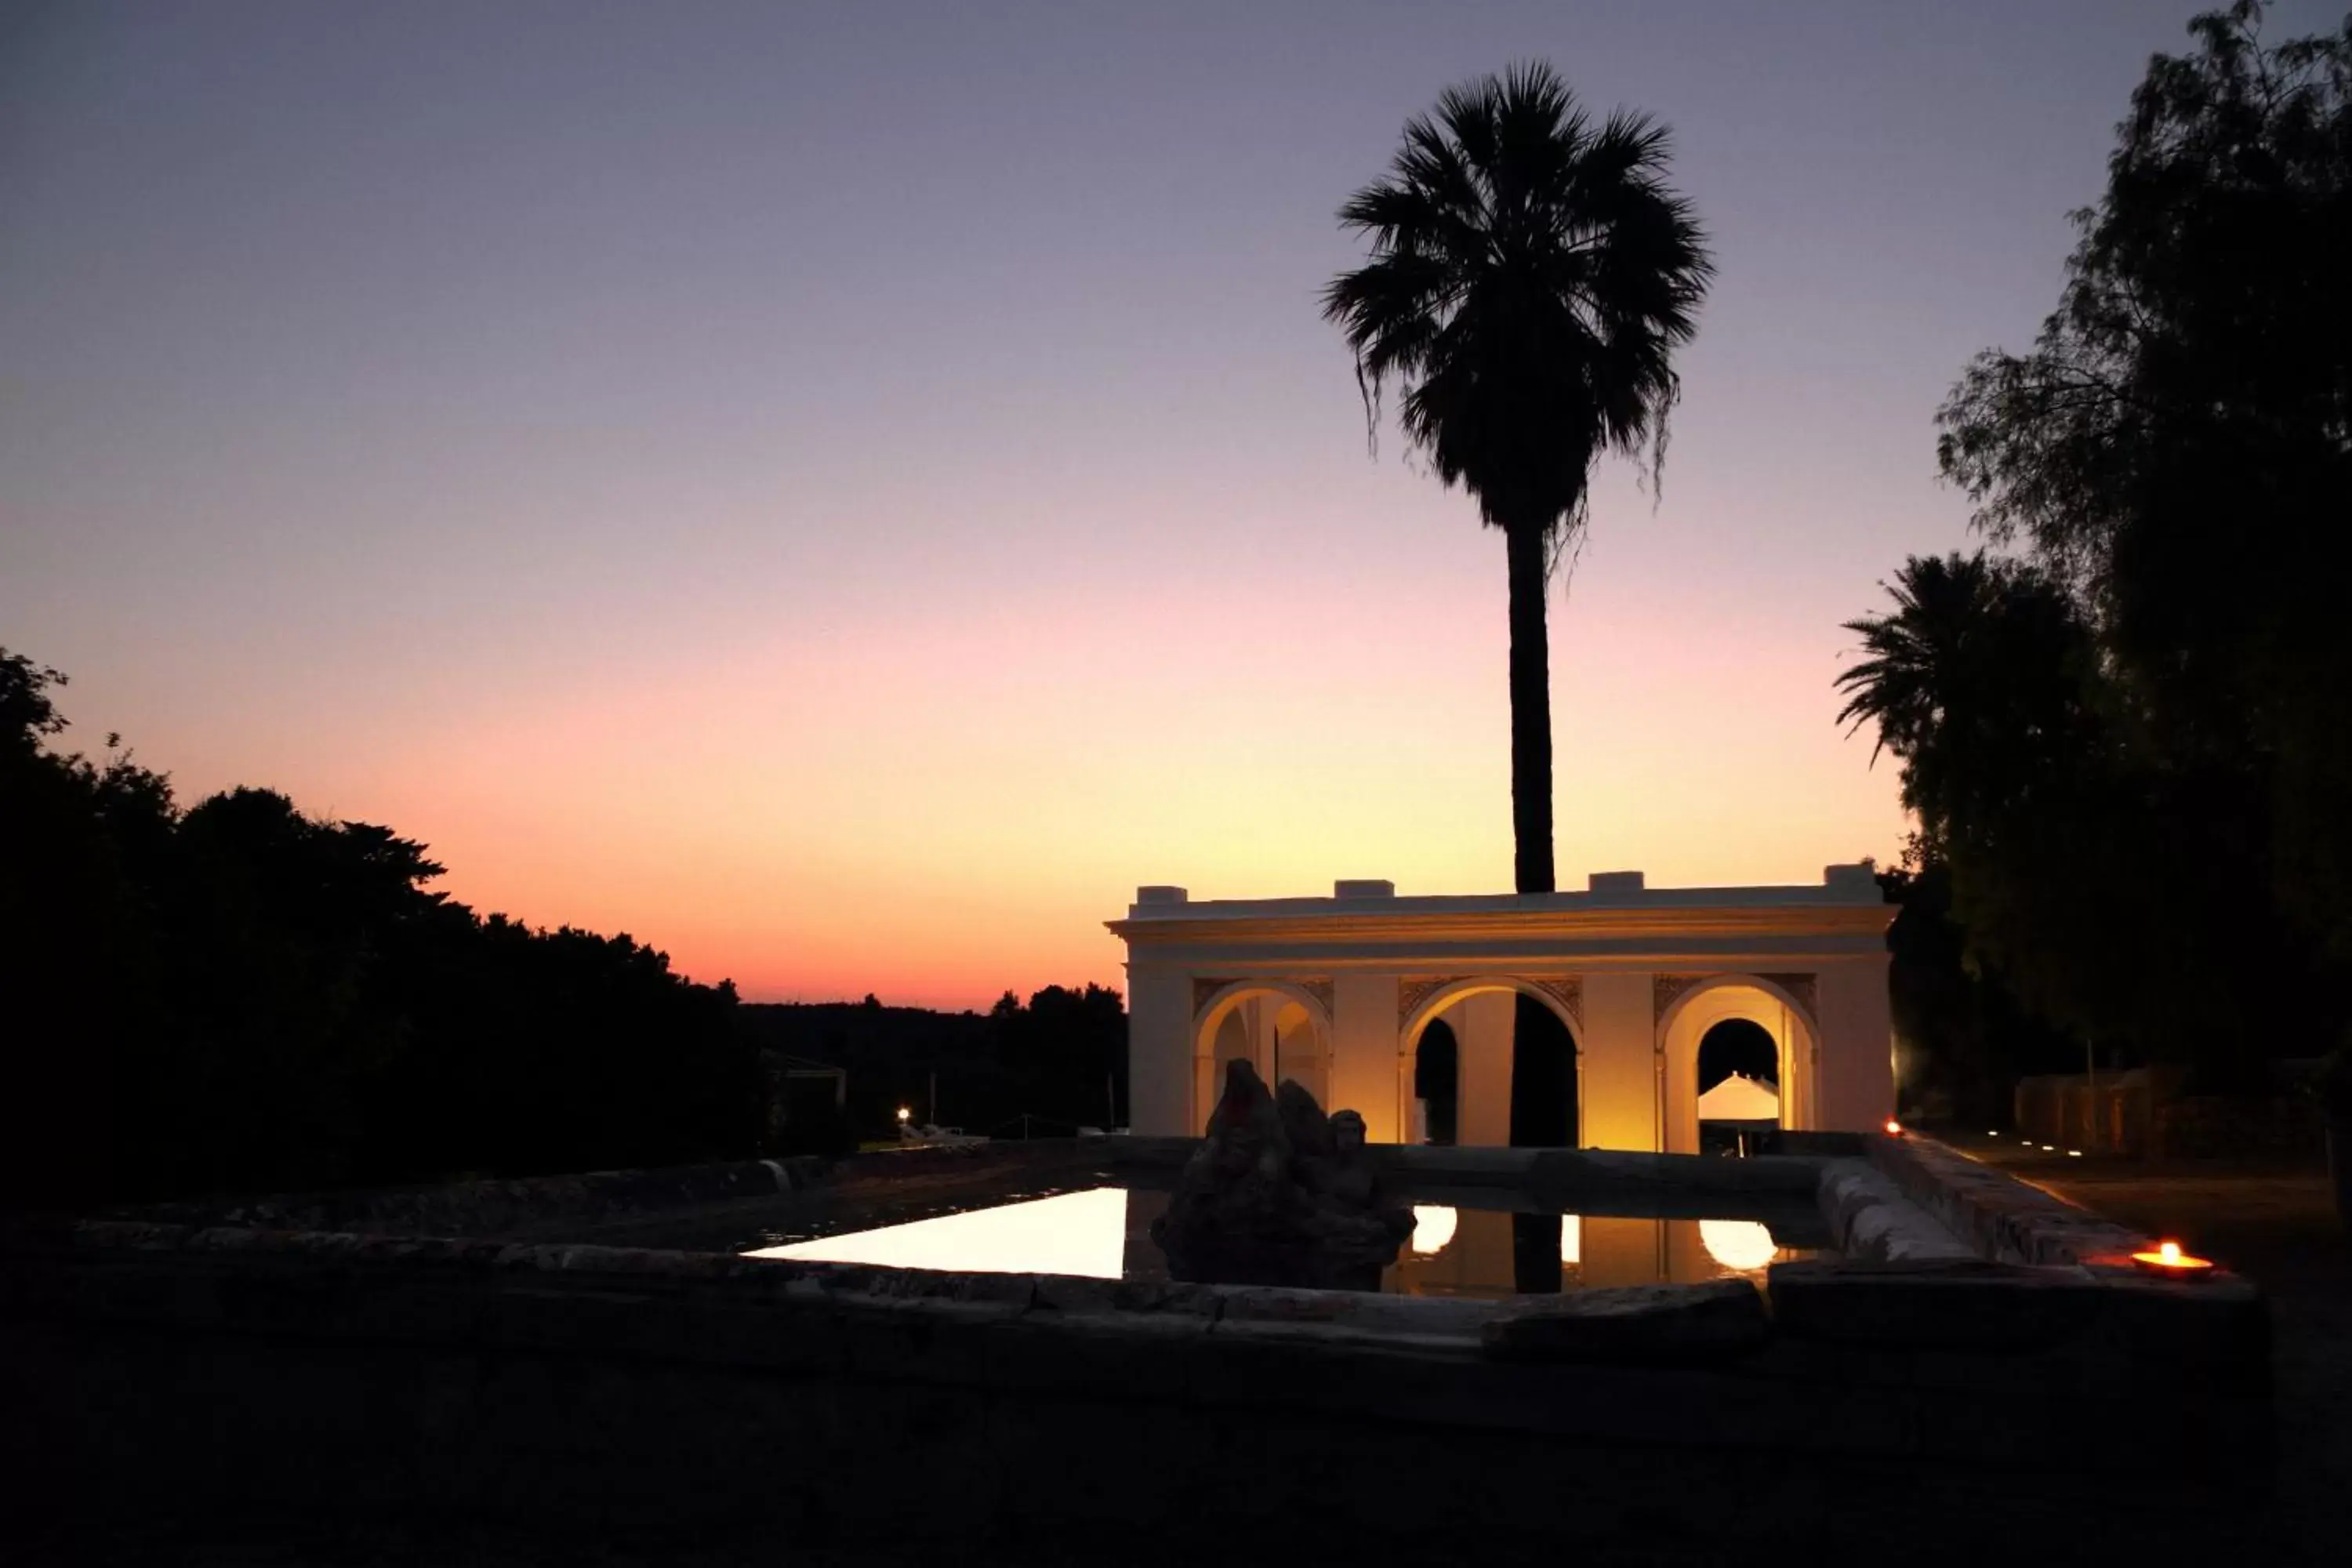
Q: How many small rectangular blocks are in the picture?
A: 4